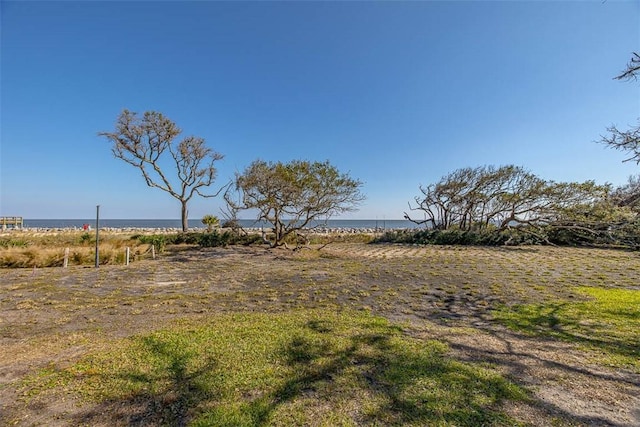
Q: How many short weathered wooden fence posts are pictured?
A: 3